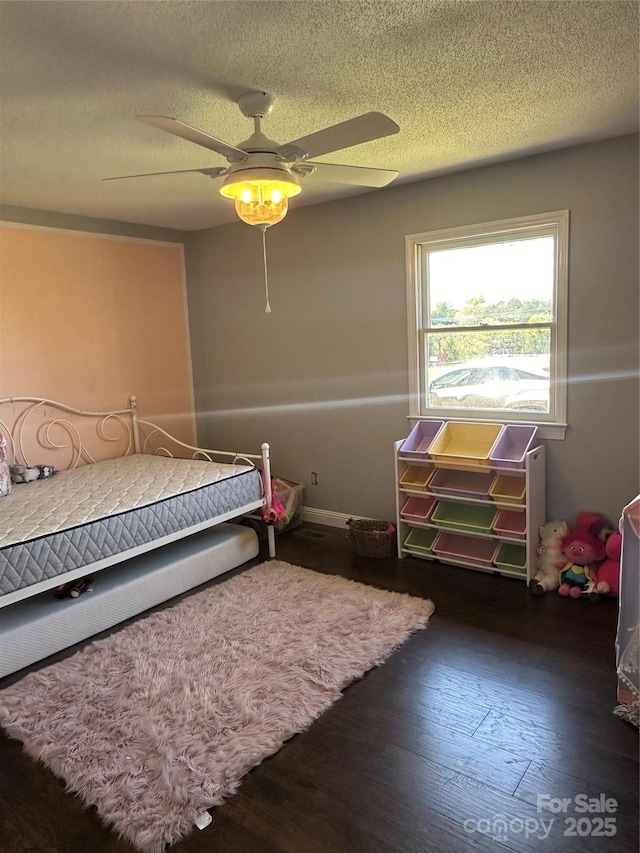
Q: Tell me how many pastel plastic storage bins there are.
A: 12